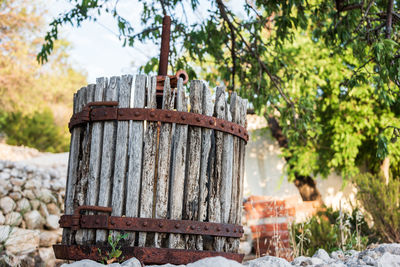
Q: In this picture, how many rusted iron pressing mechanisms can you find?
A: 1